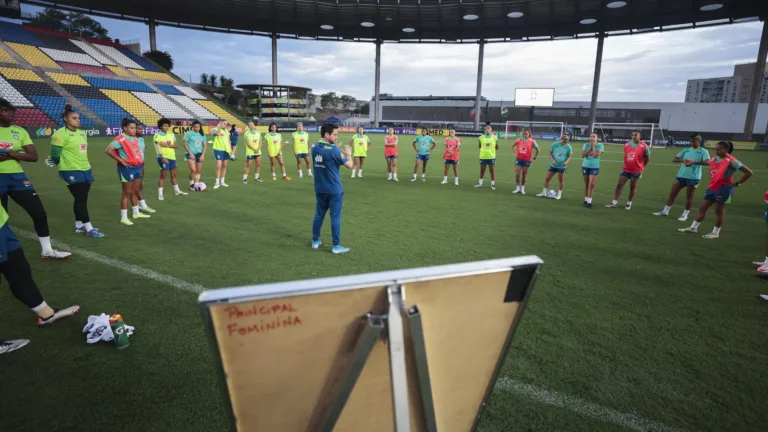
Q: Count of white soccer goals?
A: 2